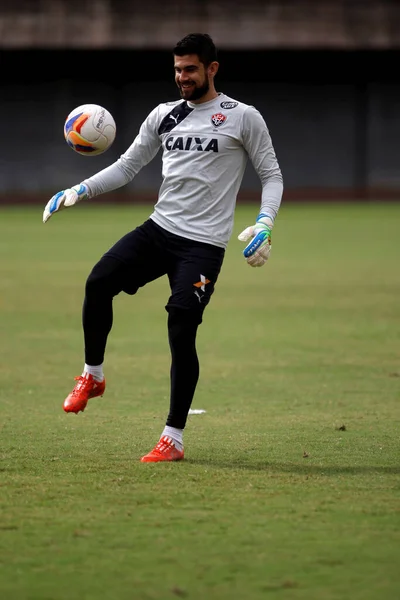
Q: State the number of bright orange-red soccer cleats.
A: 2